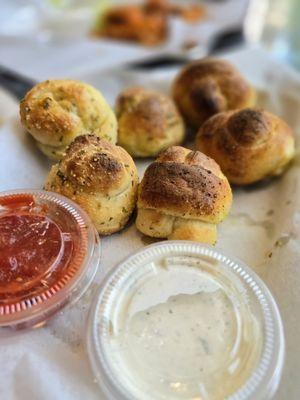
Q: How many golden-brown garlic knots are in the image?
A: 6